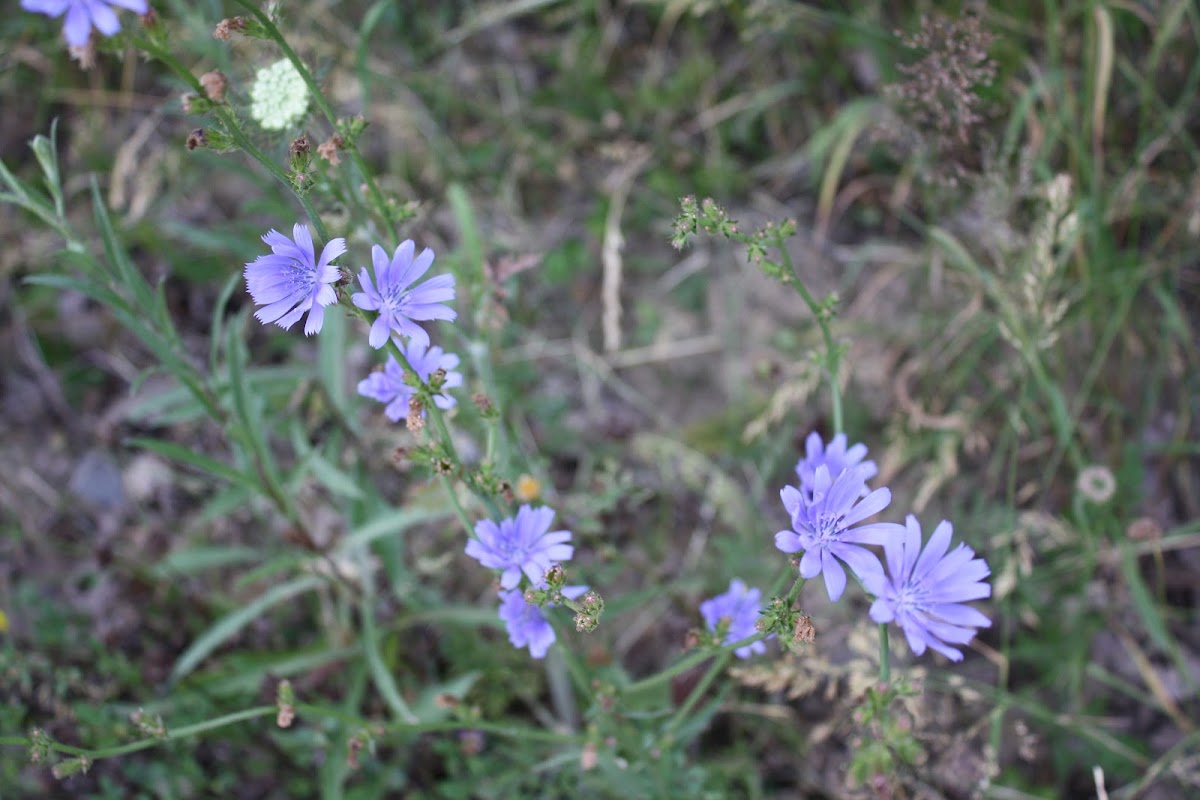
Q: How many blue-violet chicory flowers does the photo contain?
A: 10